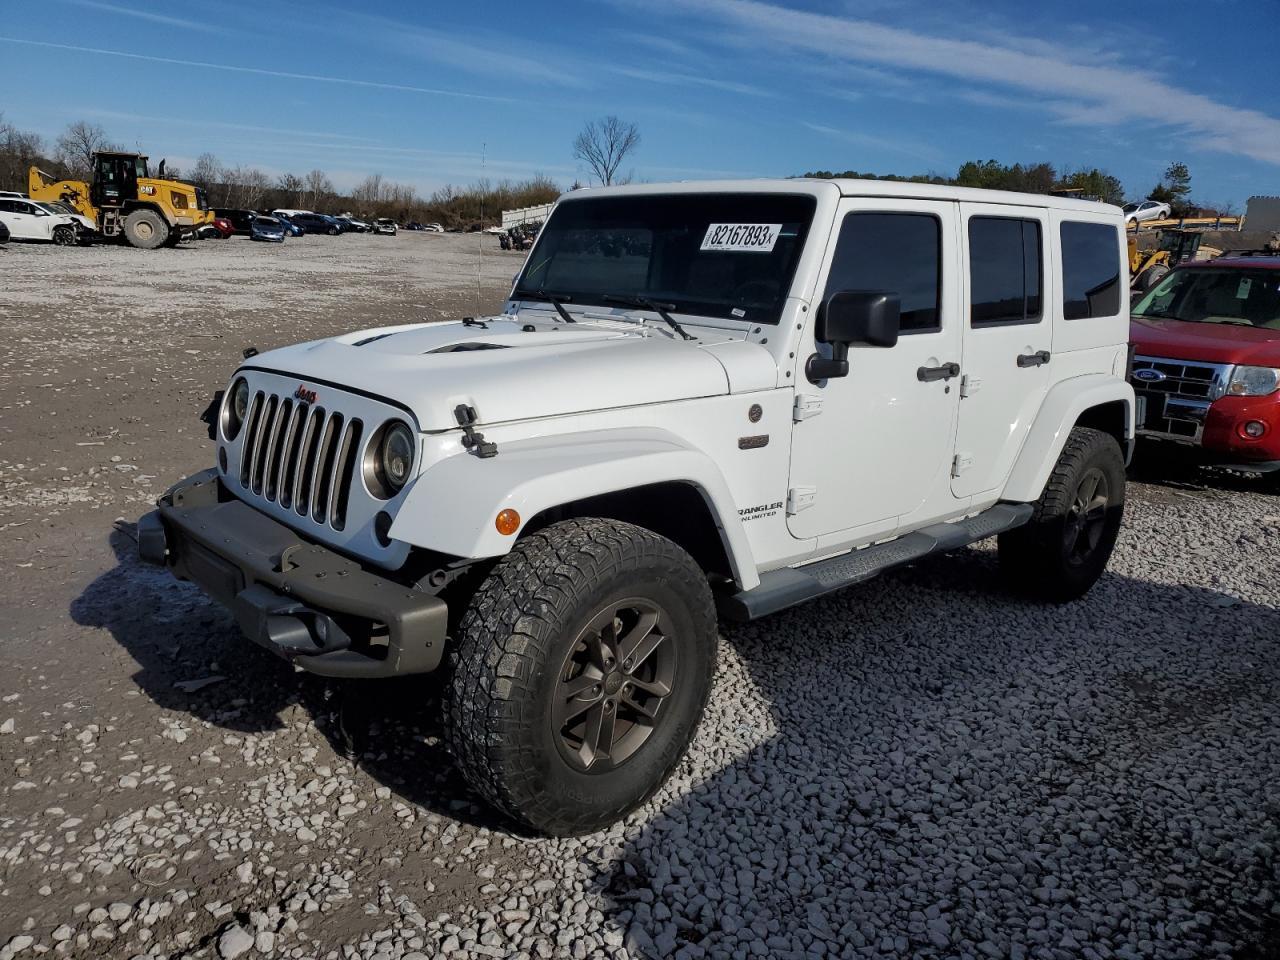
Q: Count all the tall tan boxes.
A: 0